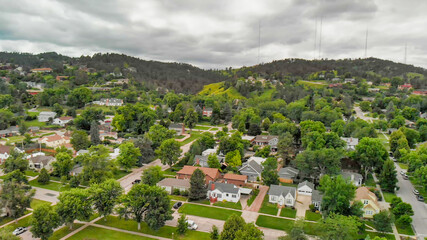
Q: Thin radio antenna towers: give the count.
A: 5